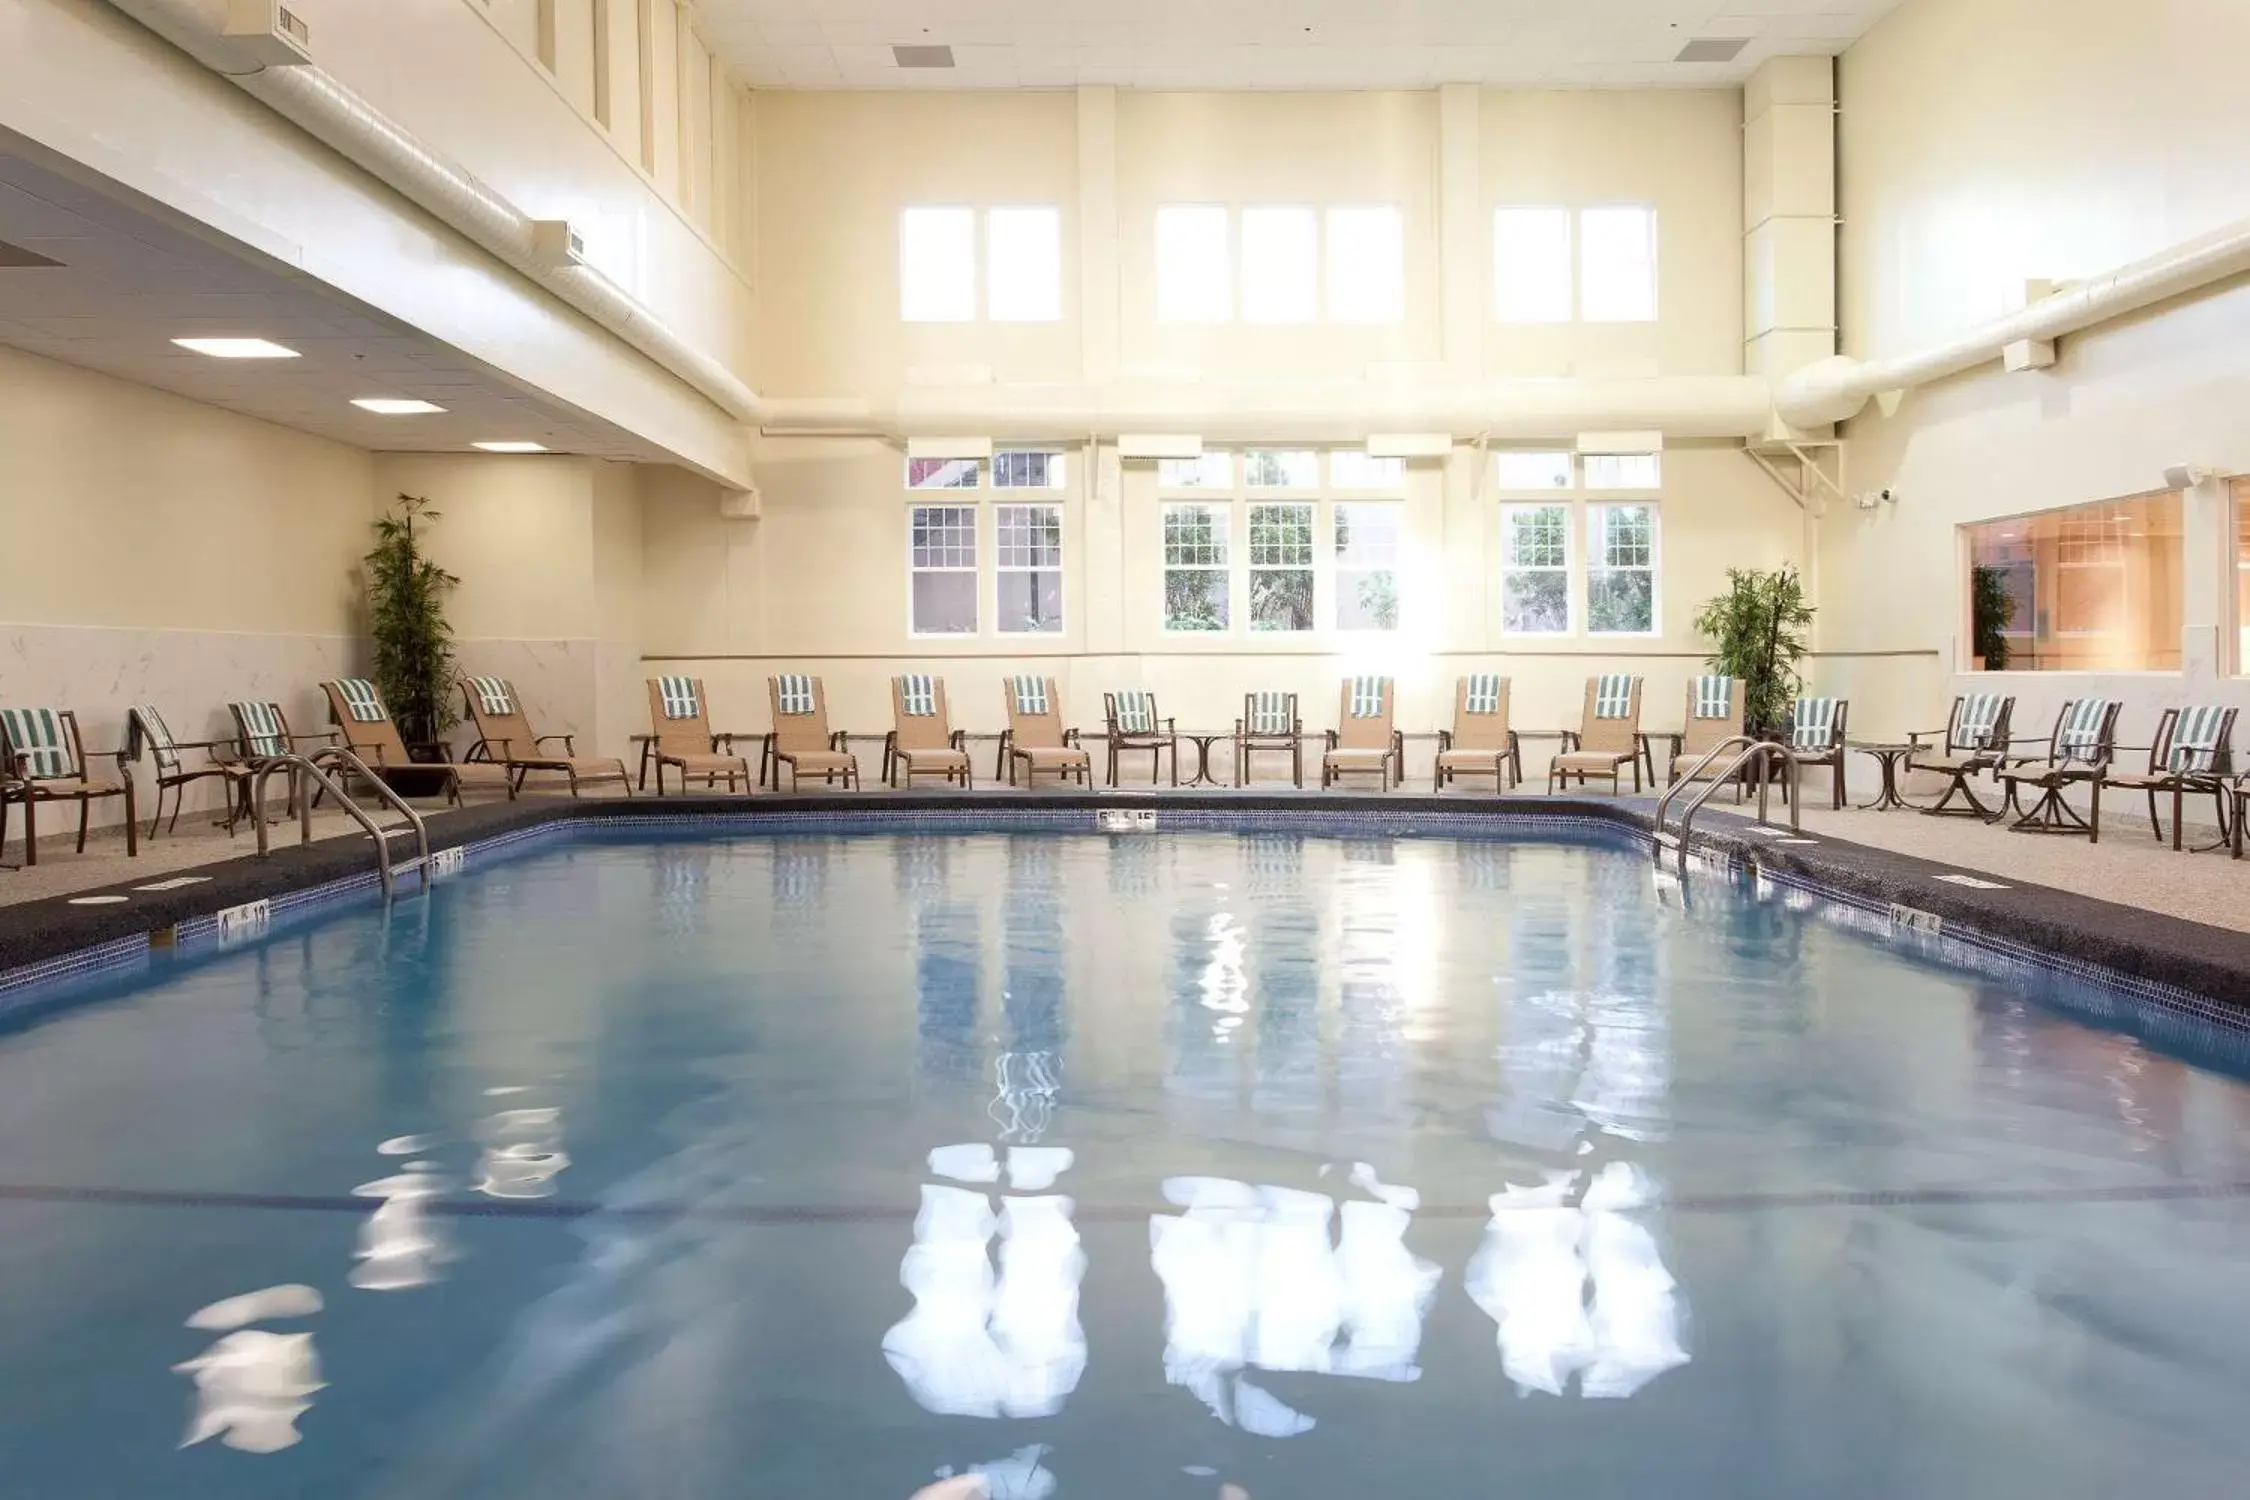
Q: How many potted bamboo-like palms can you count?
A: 2